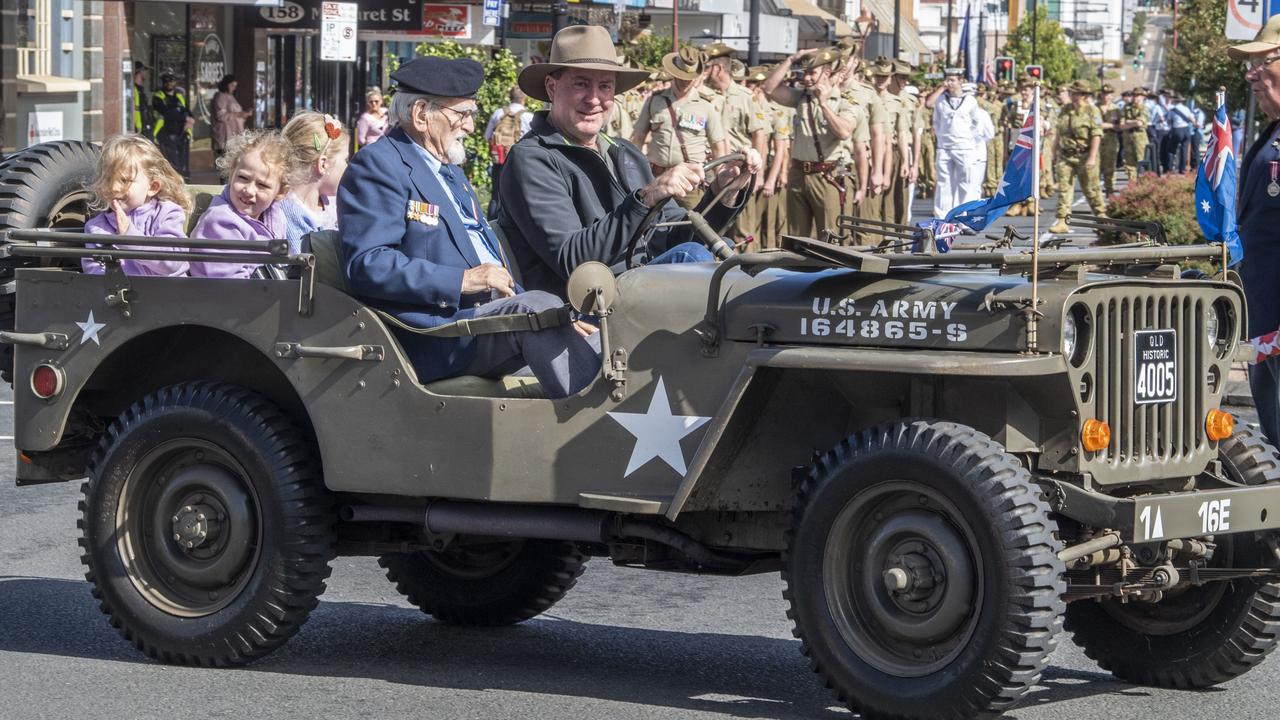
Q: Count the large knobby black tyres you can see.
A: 5